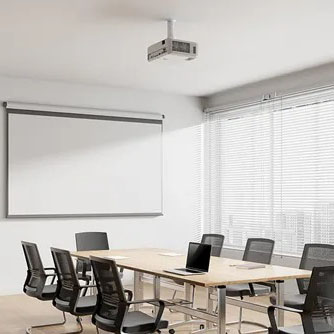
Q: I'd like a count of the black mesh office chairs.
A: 8